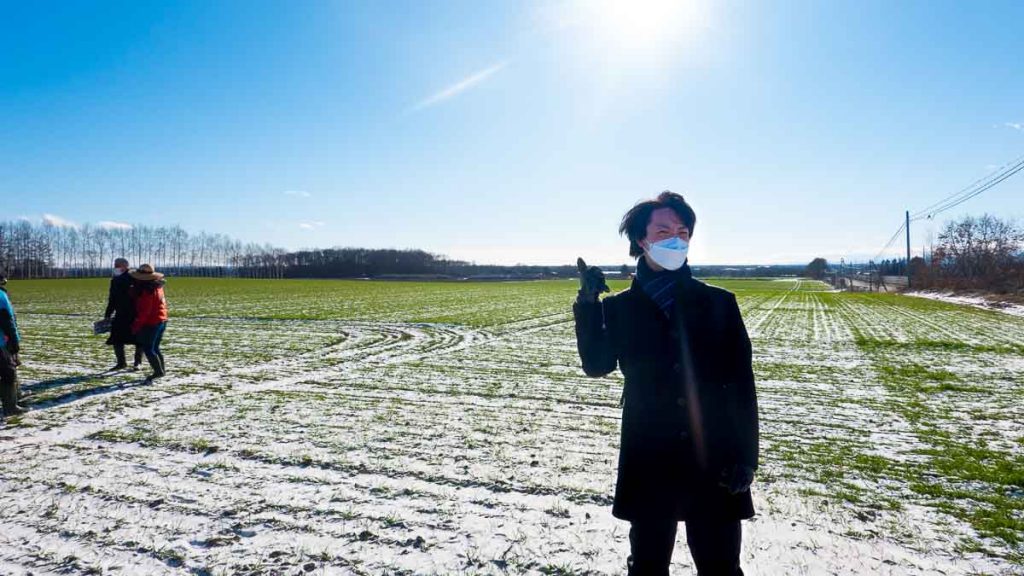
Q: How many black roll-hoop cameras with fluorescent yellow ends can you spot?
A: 0